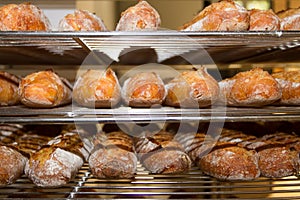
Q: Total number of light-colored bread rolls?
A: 13